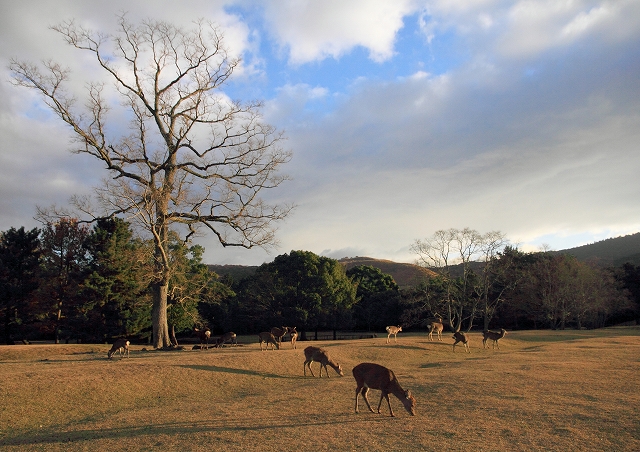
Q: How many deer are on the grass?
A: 12